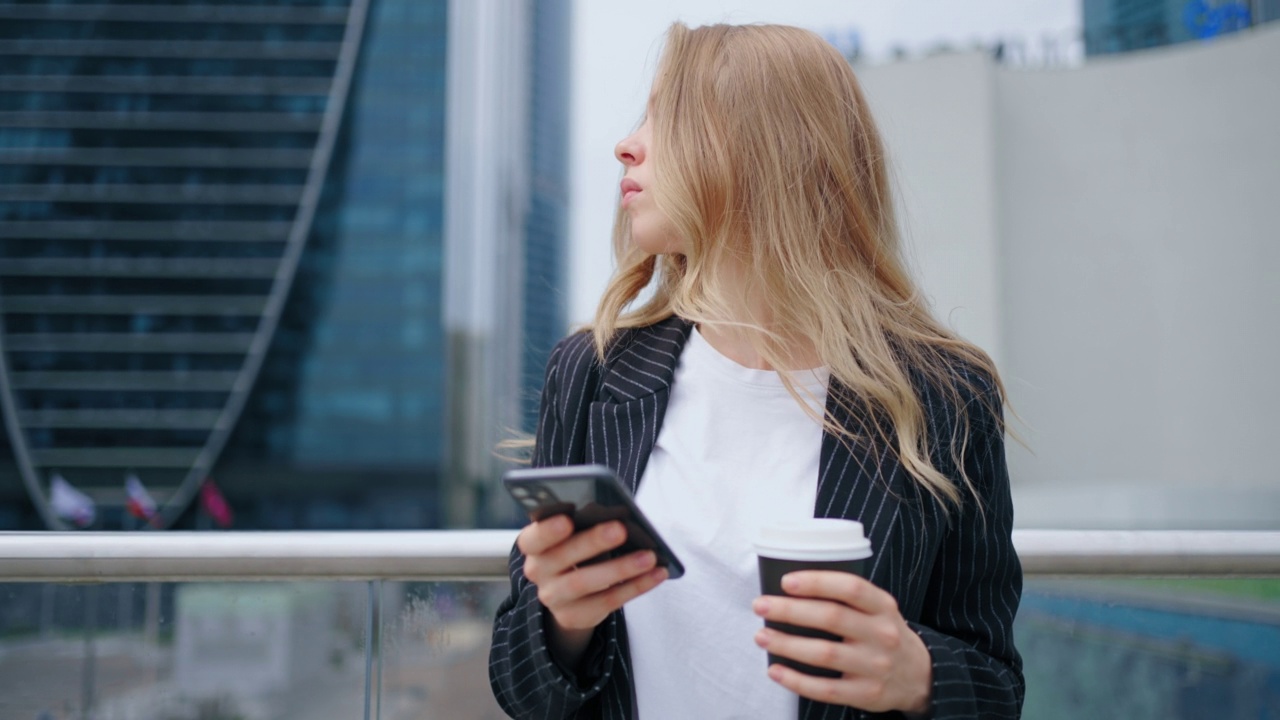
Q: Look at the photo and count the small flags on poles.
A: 3